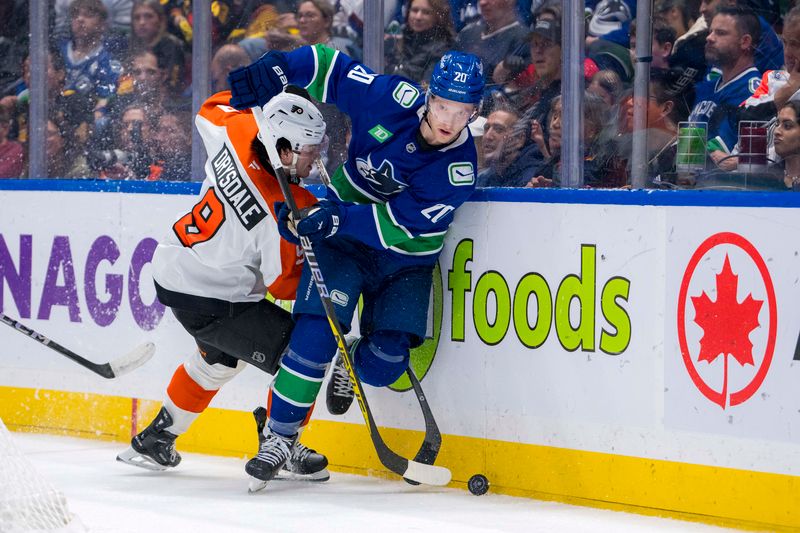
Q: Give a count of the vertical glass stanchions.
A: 5